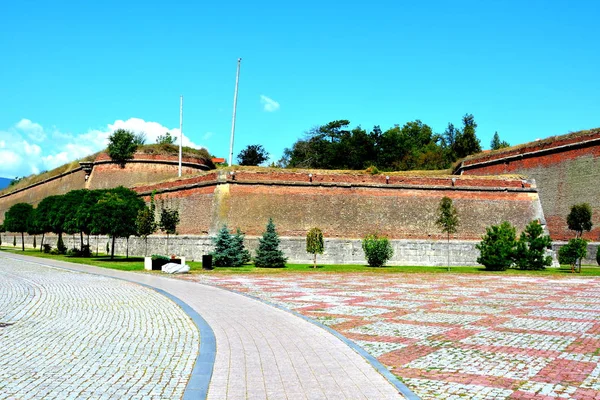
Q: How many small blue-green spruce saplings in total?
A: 3